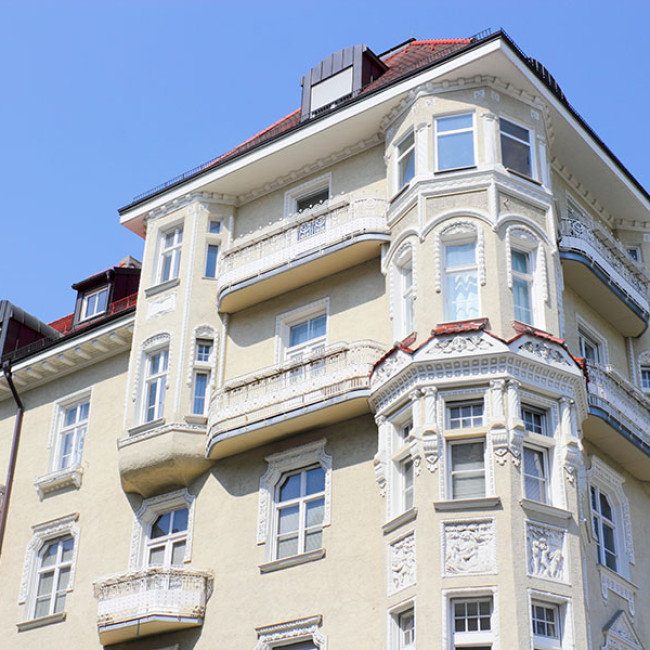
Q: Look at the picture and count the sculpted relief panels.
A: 3